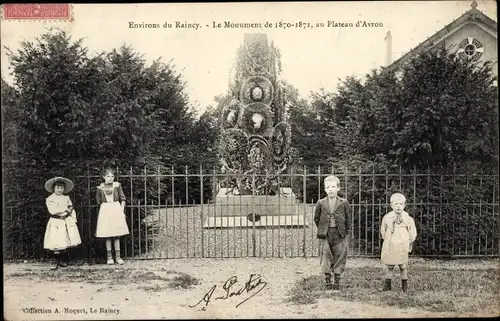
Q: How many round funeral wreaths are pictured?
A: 6